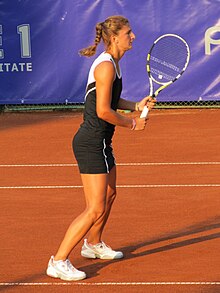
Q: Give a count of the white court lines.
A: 3